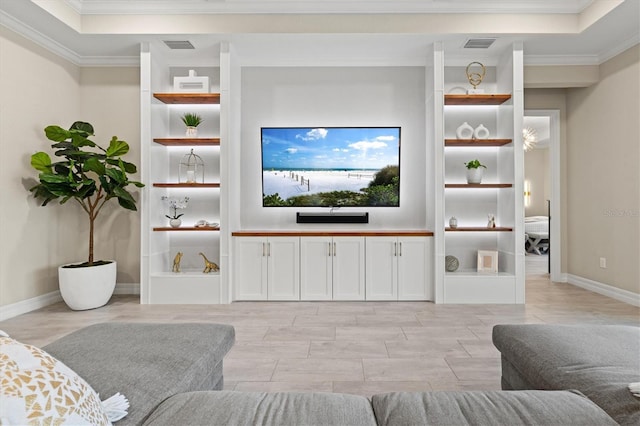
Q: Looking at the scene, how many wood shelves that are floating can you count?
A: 8